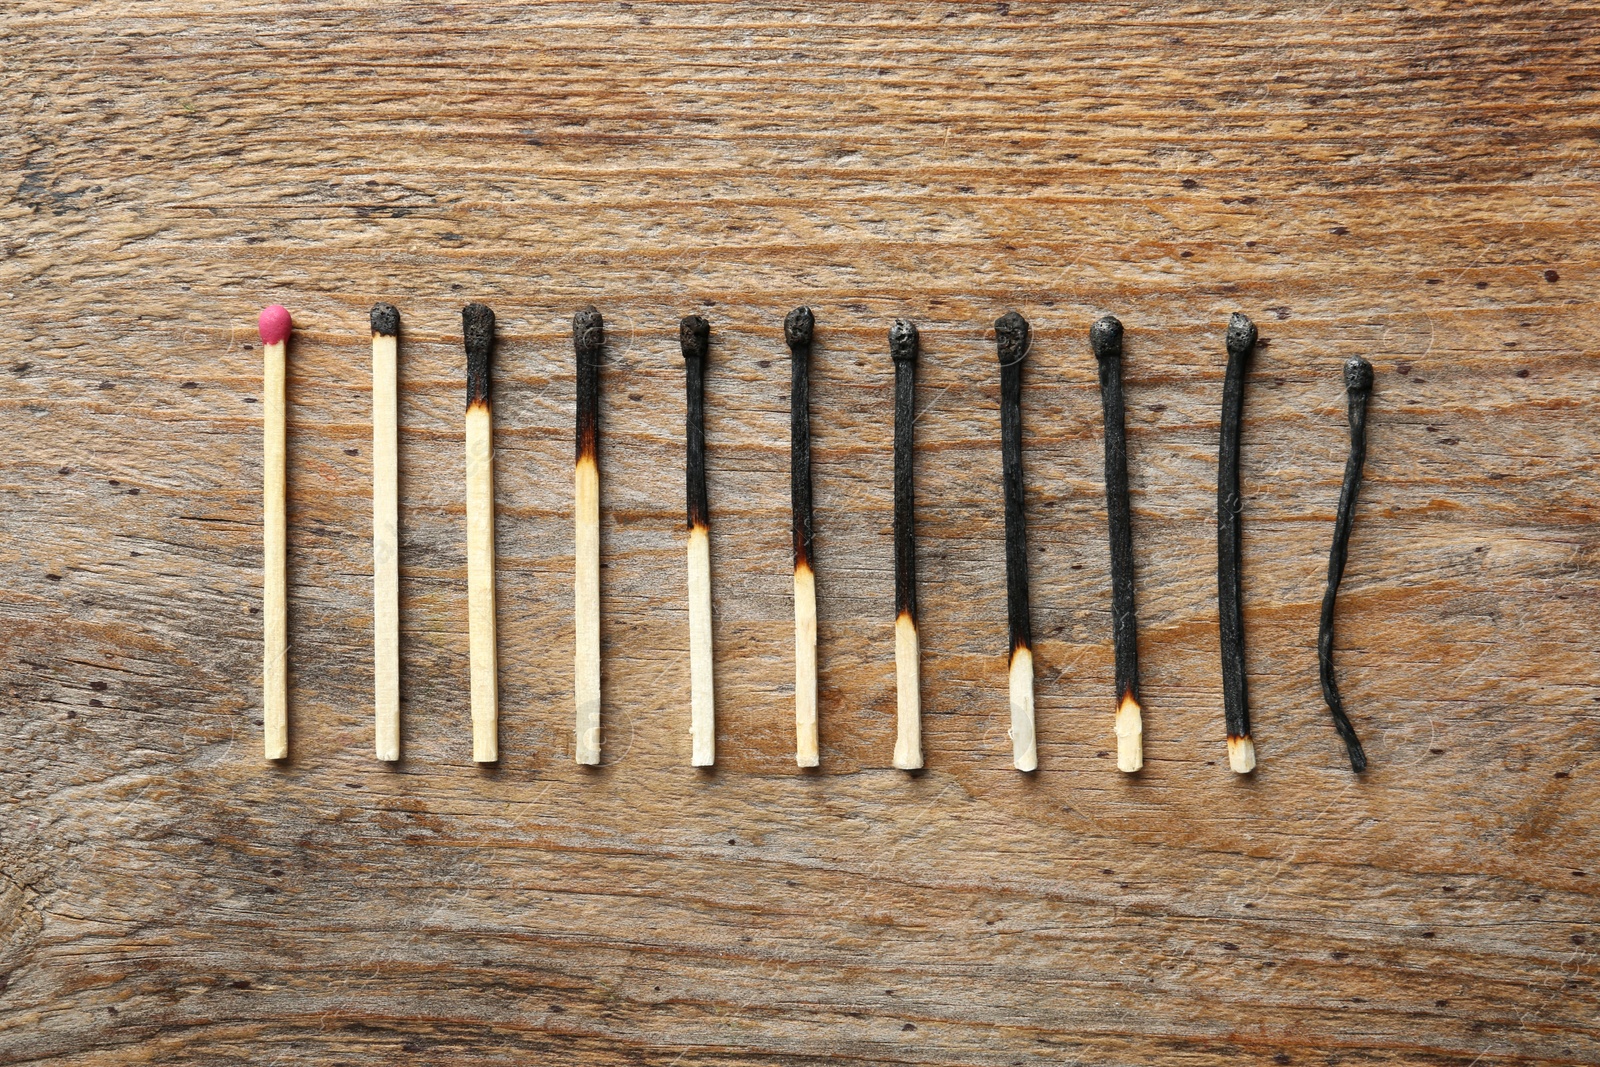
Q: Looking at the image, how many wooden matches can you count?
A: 11